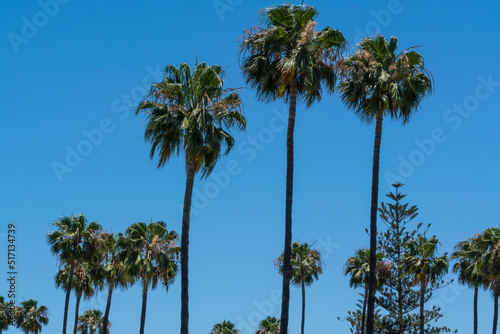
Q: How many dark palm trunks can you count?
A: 12